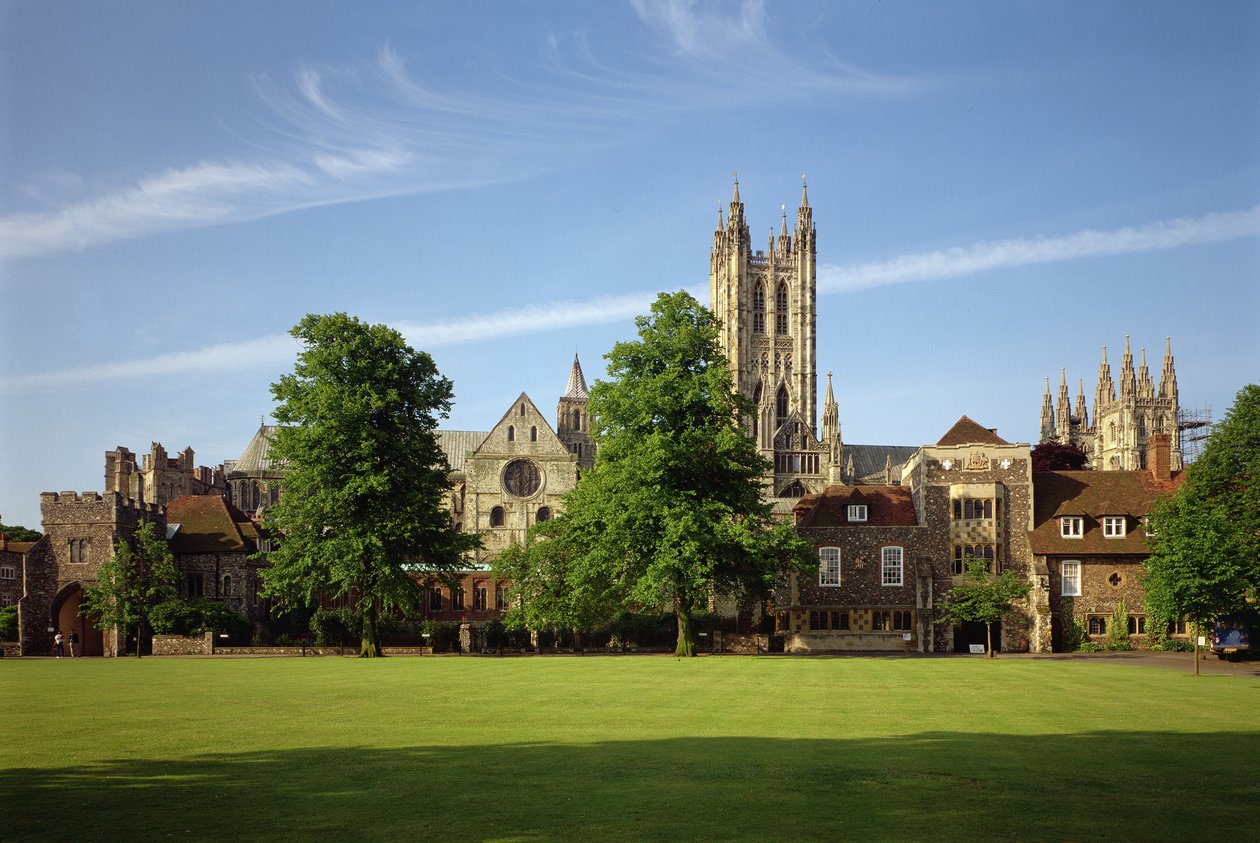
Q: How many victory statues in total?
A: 0